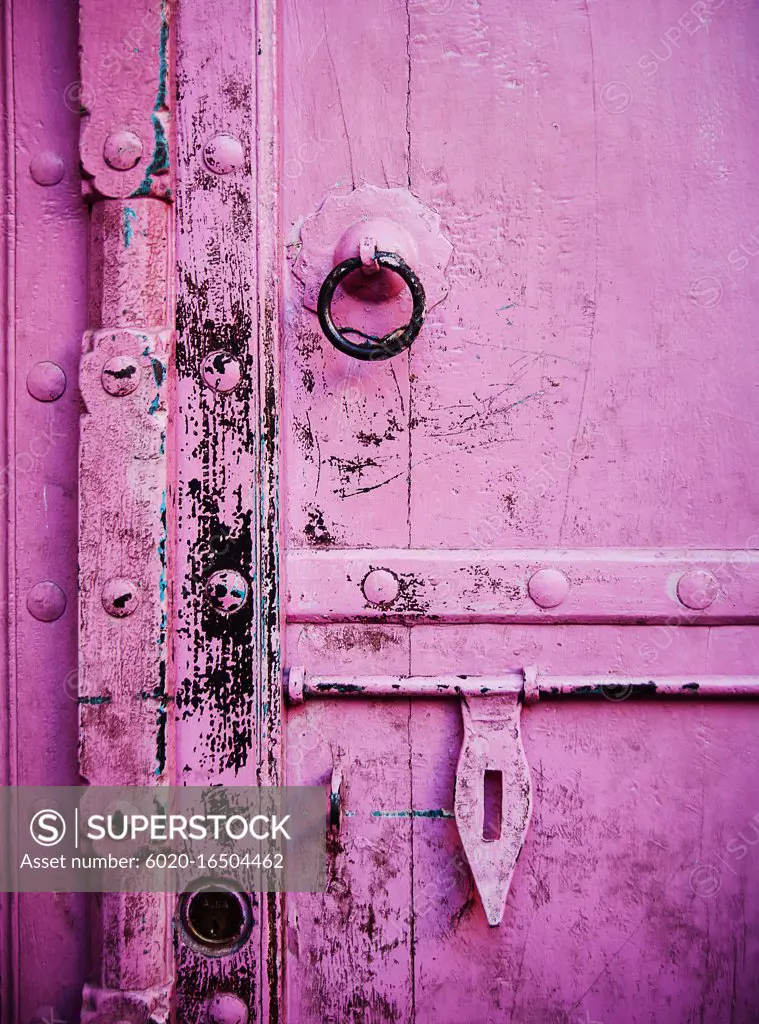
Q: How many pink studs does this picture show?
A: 13